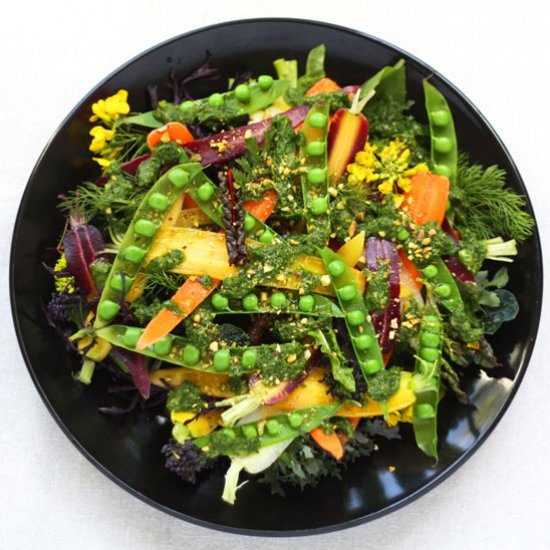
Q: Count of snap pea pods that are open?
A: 11